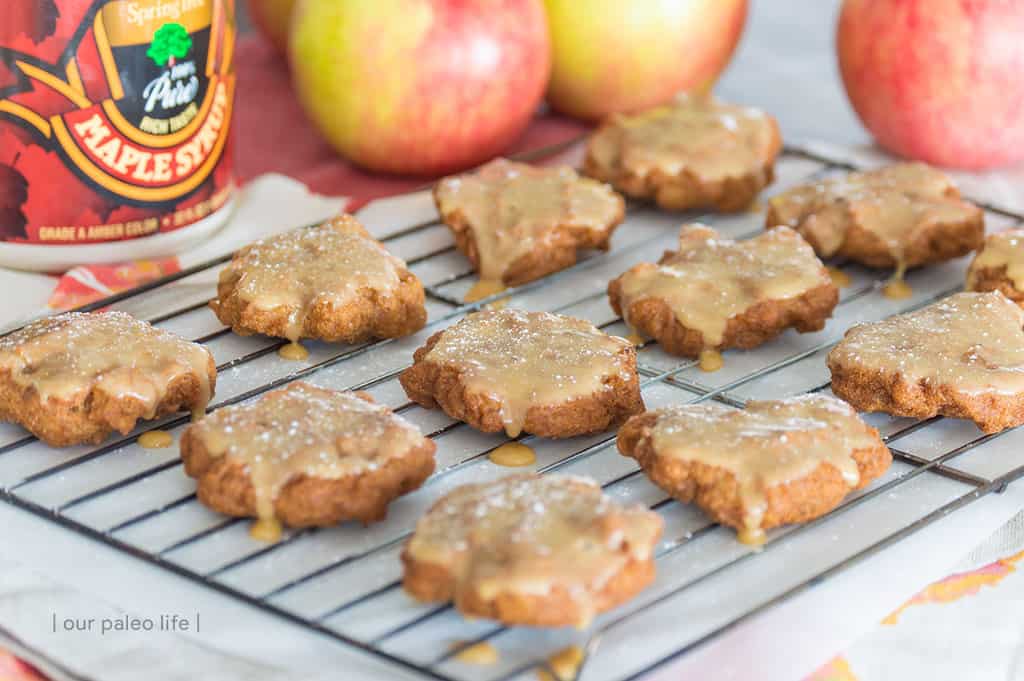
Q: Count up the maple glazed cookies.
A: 12